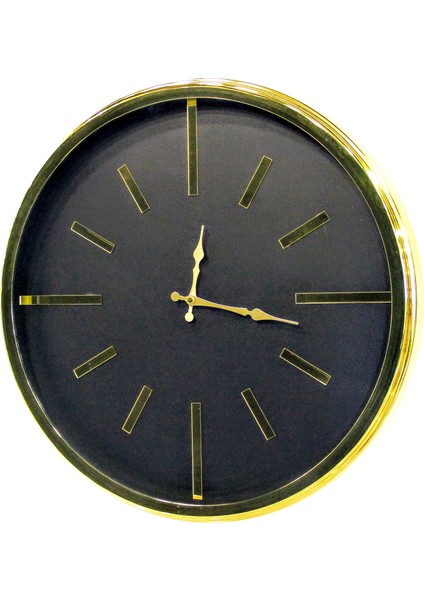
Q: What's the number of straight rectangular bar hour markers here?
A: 12